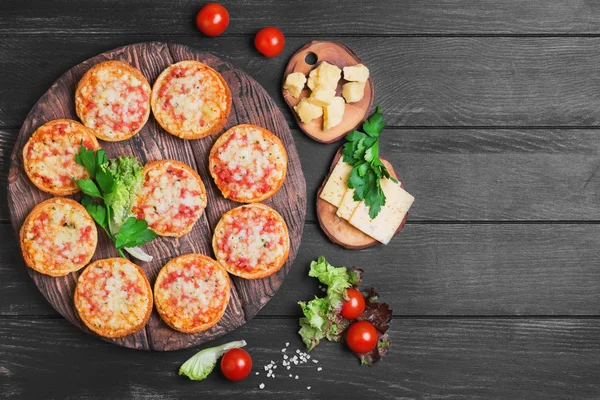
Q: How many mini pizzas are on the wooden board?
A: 9